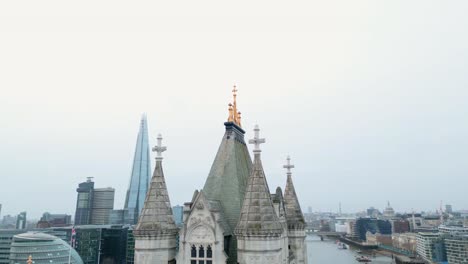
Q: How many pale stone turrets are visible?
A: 3